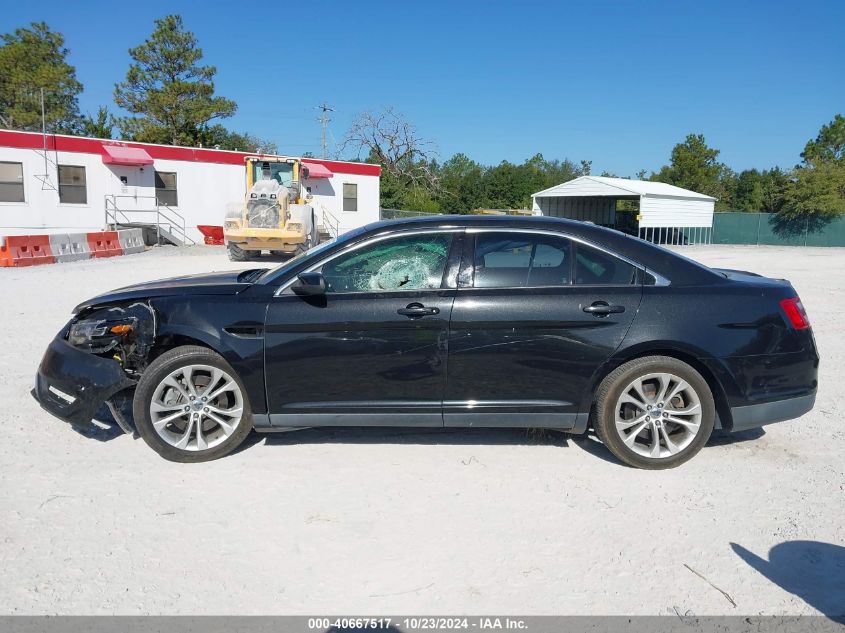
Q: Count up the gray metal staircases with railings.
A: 2